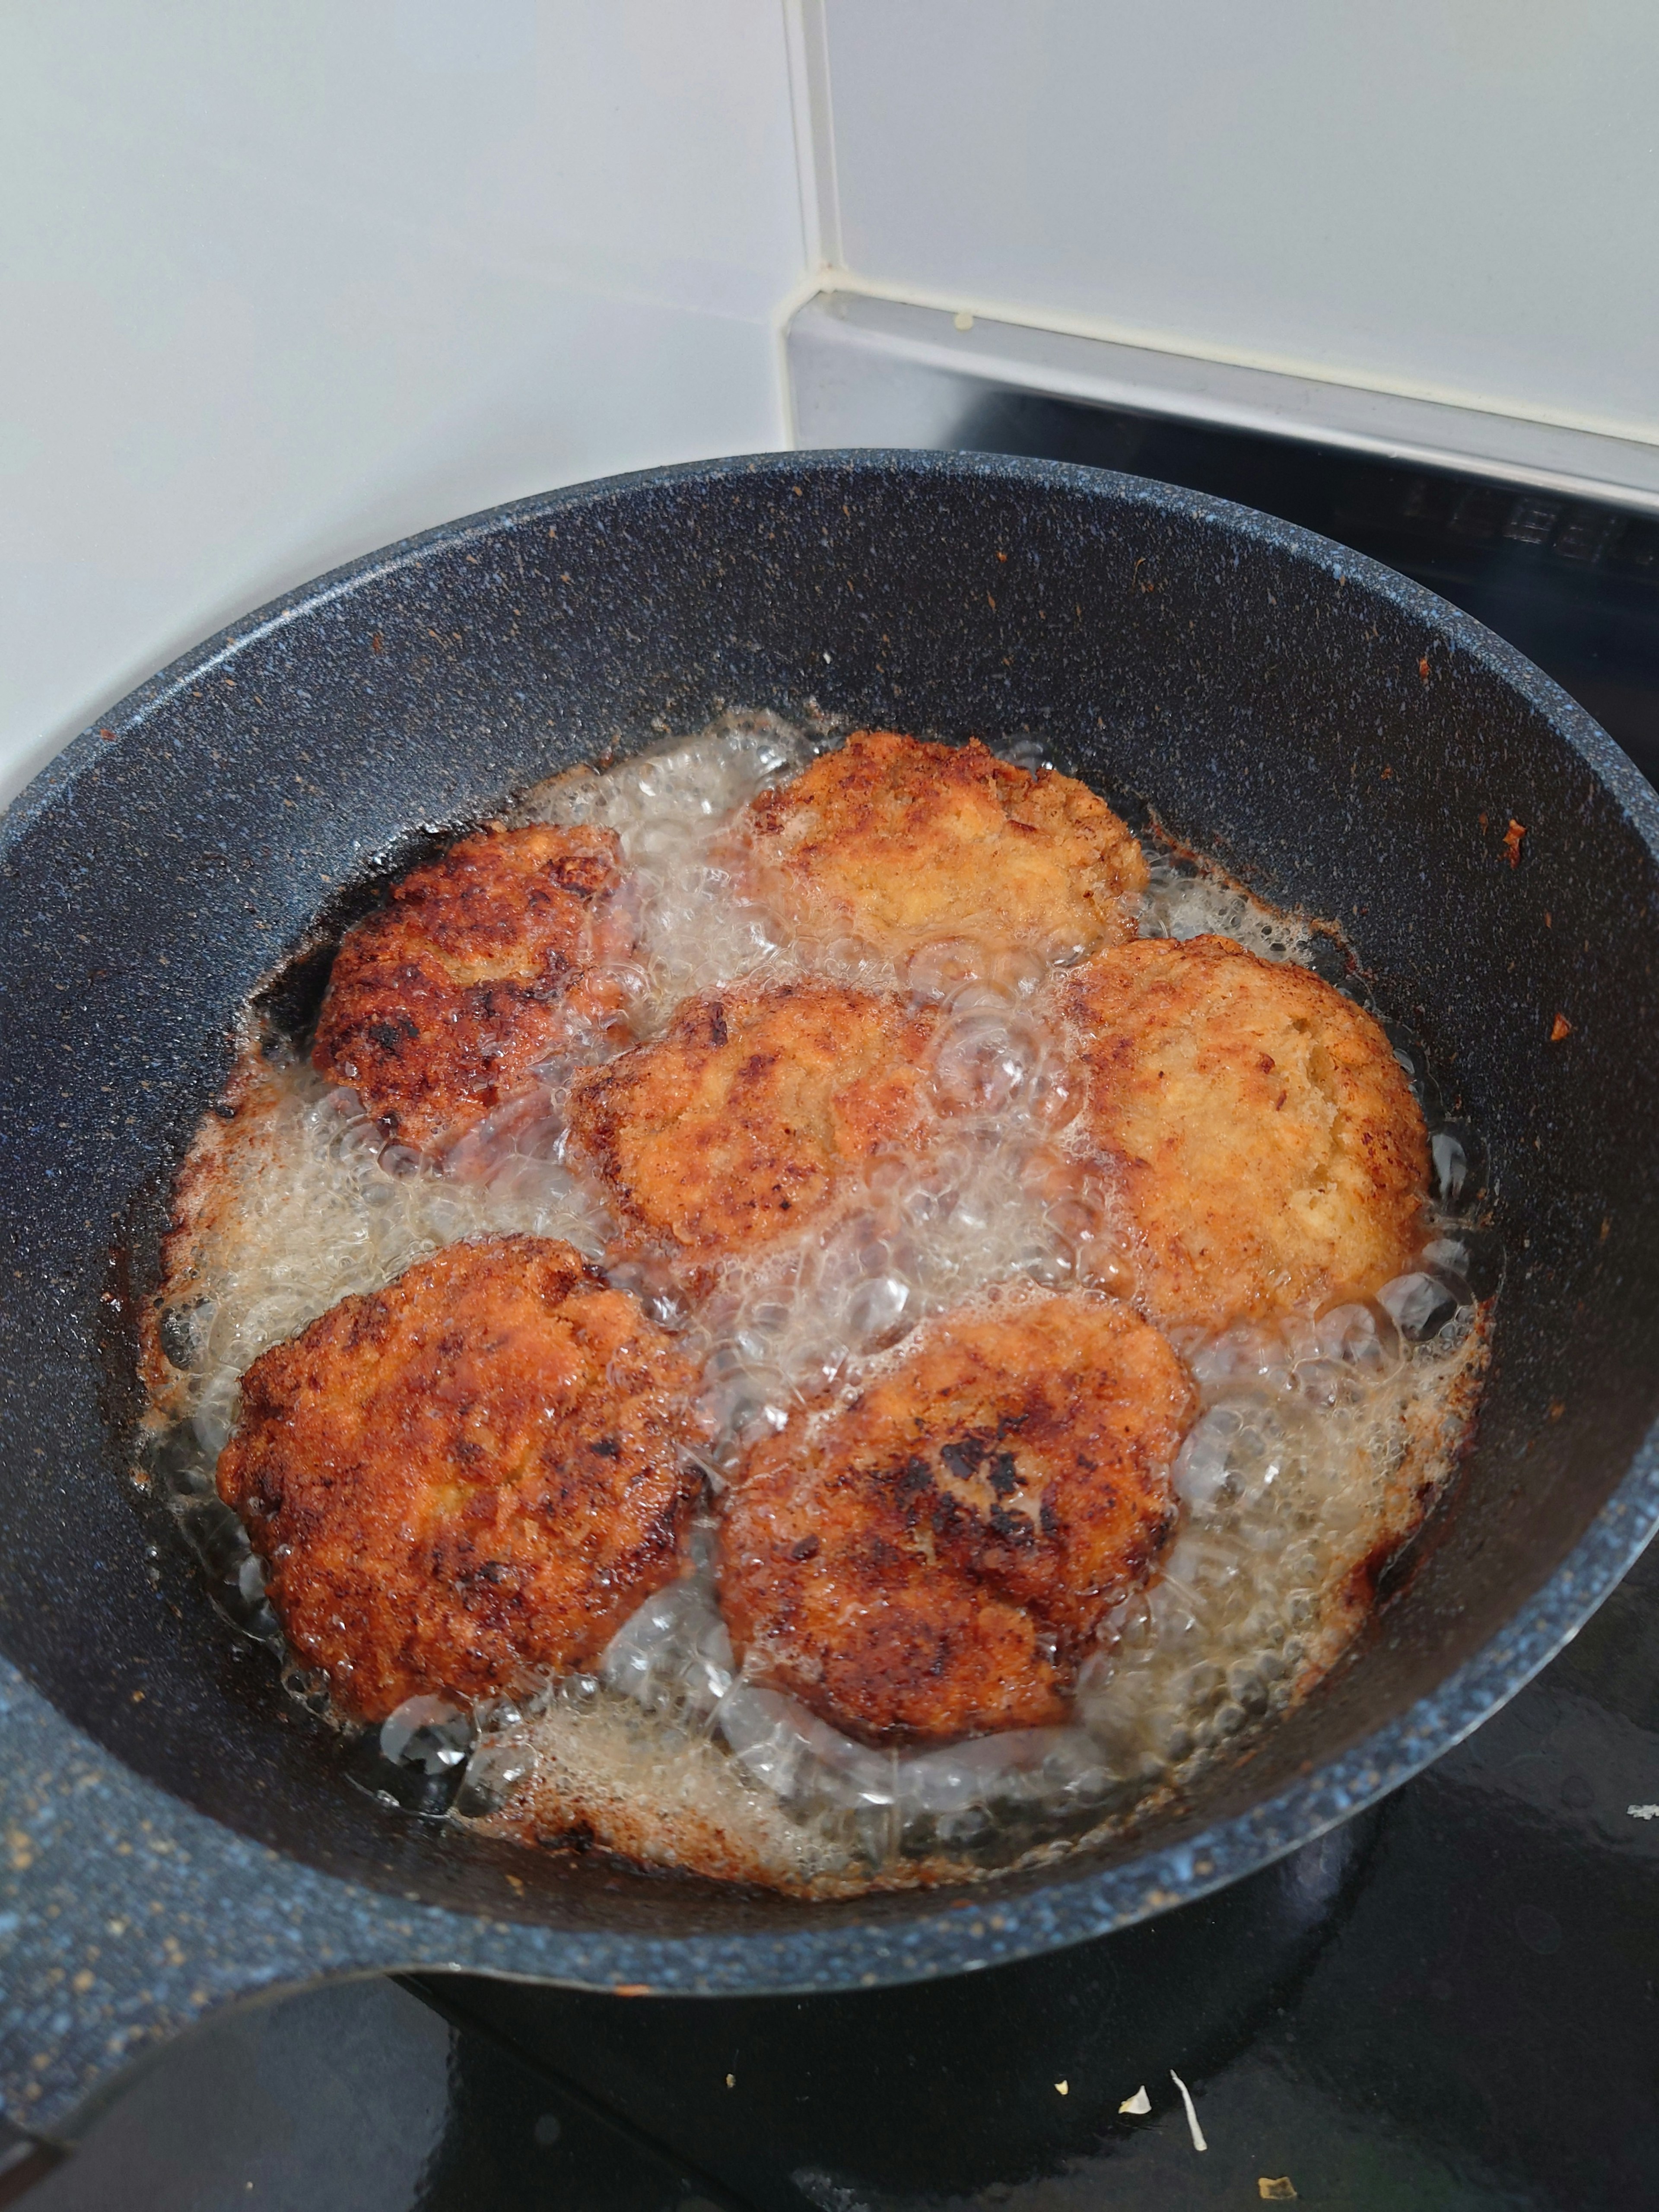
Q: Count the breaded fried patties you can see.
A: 6